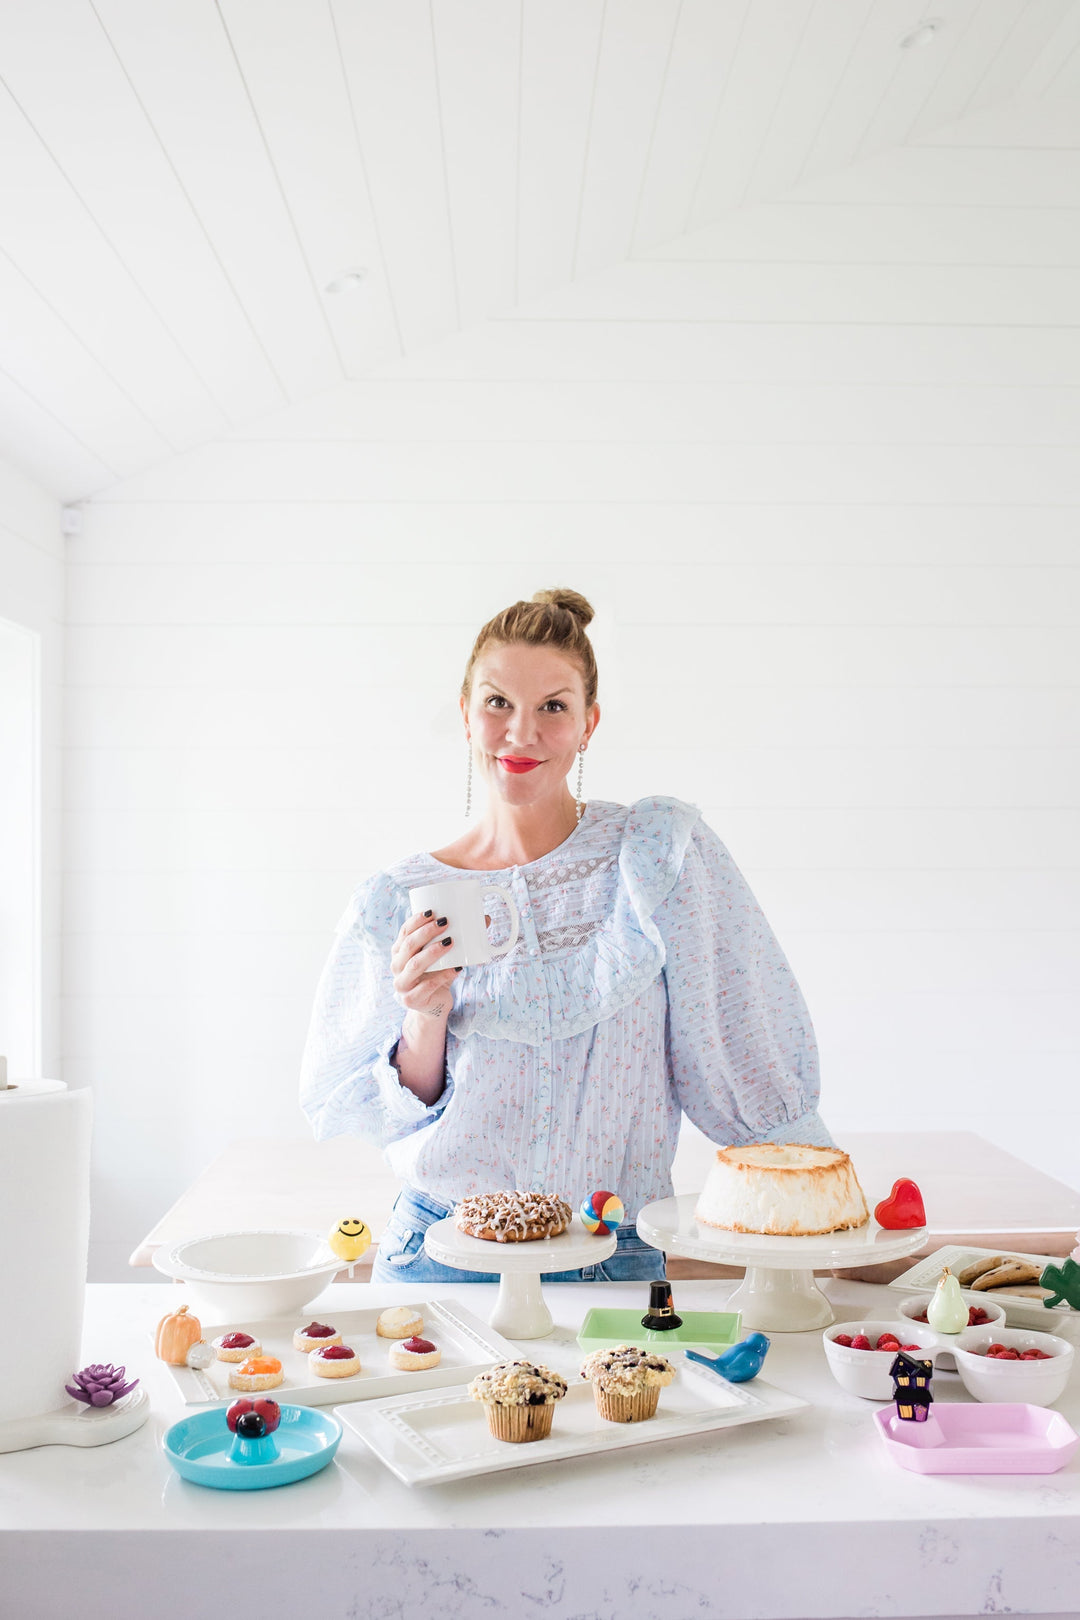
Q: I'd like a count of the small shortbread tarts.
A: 6